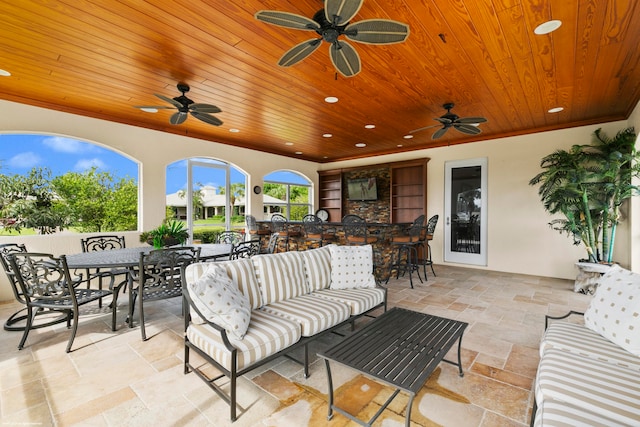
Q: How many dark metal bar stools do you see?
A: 6